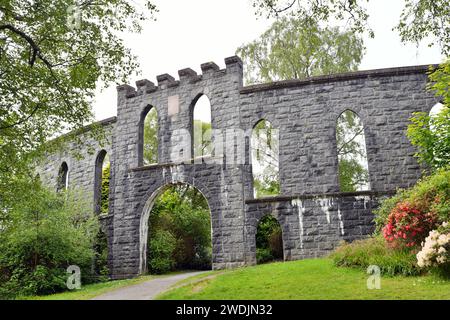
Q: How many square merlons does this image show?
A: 6